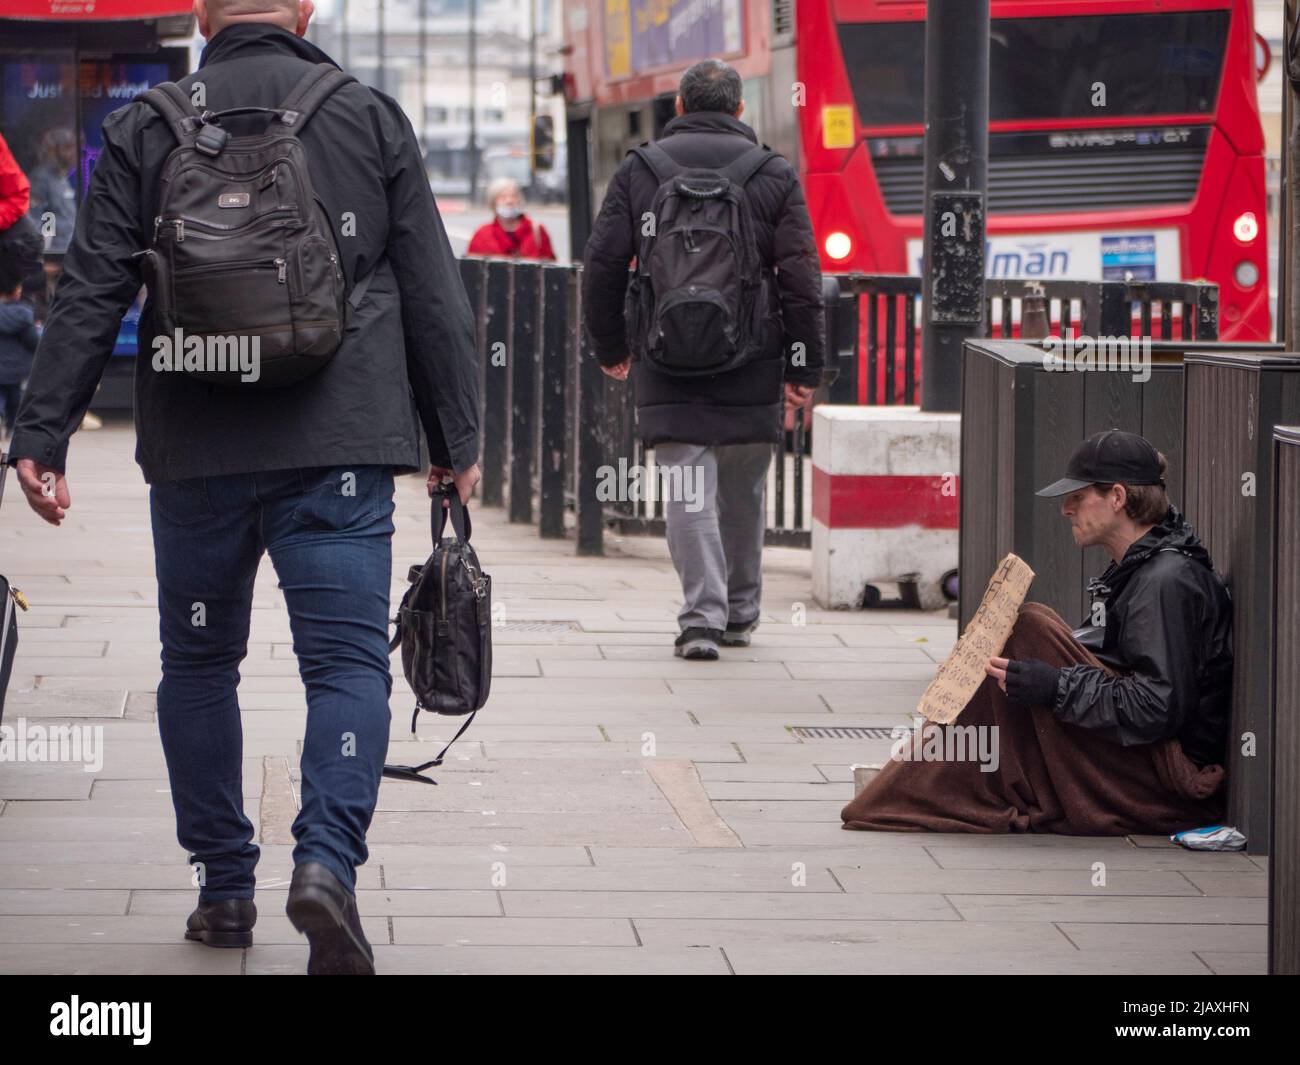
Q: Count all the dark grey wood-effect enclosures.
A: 3